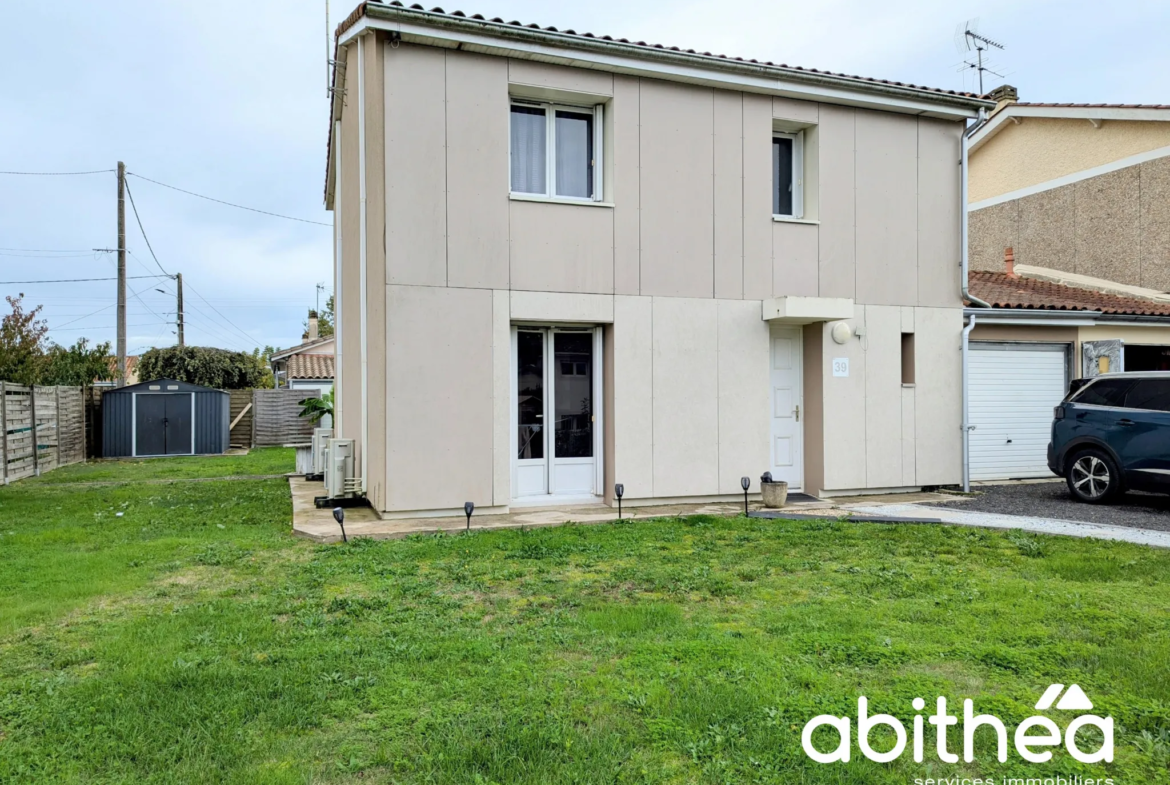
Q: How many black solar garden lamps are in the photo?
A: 4